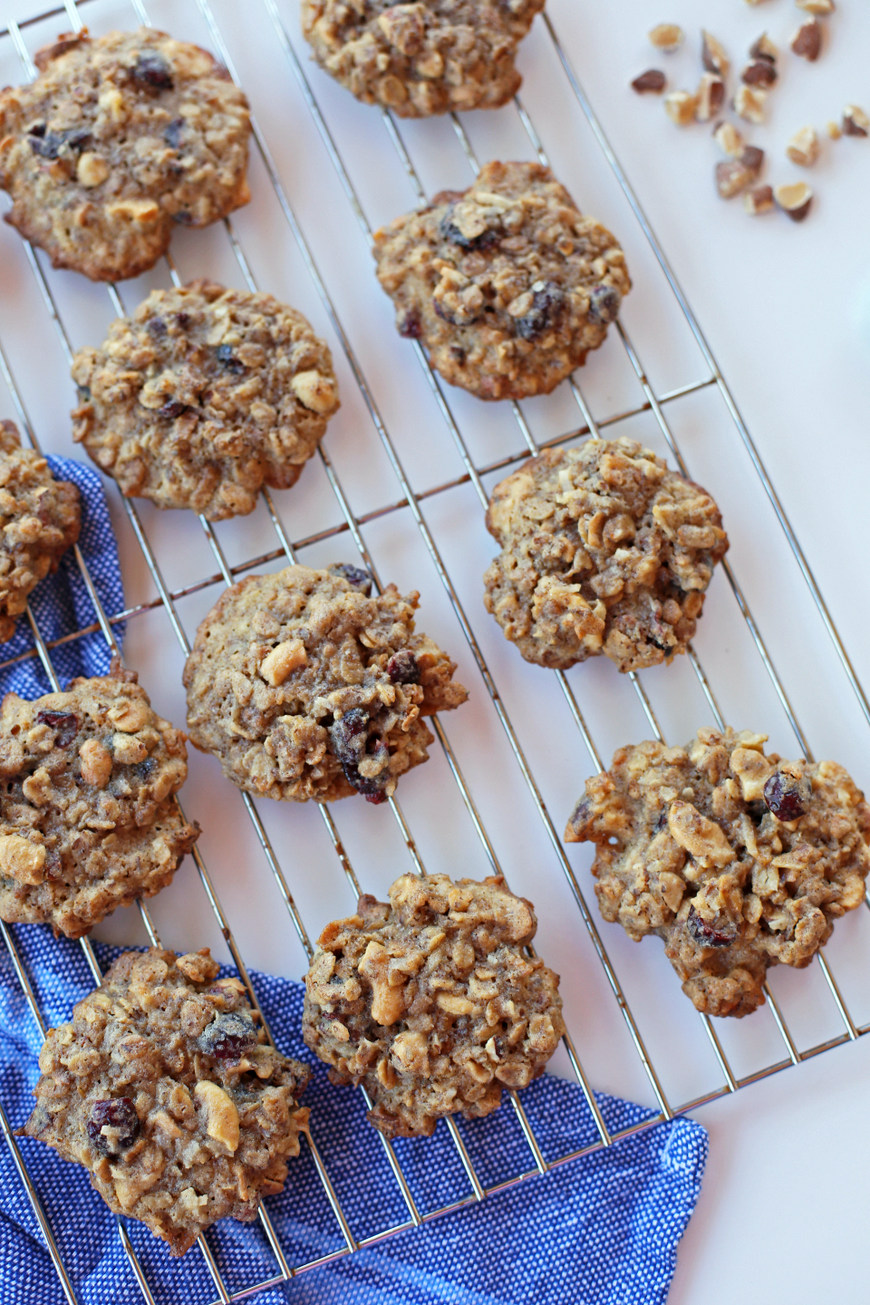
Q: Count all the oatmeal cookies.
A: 11